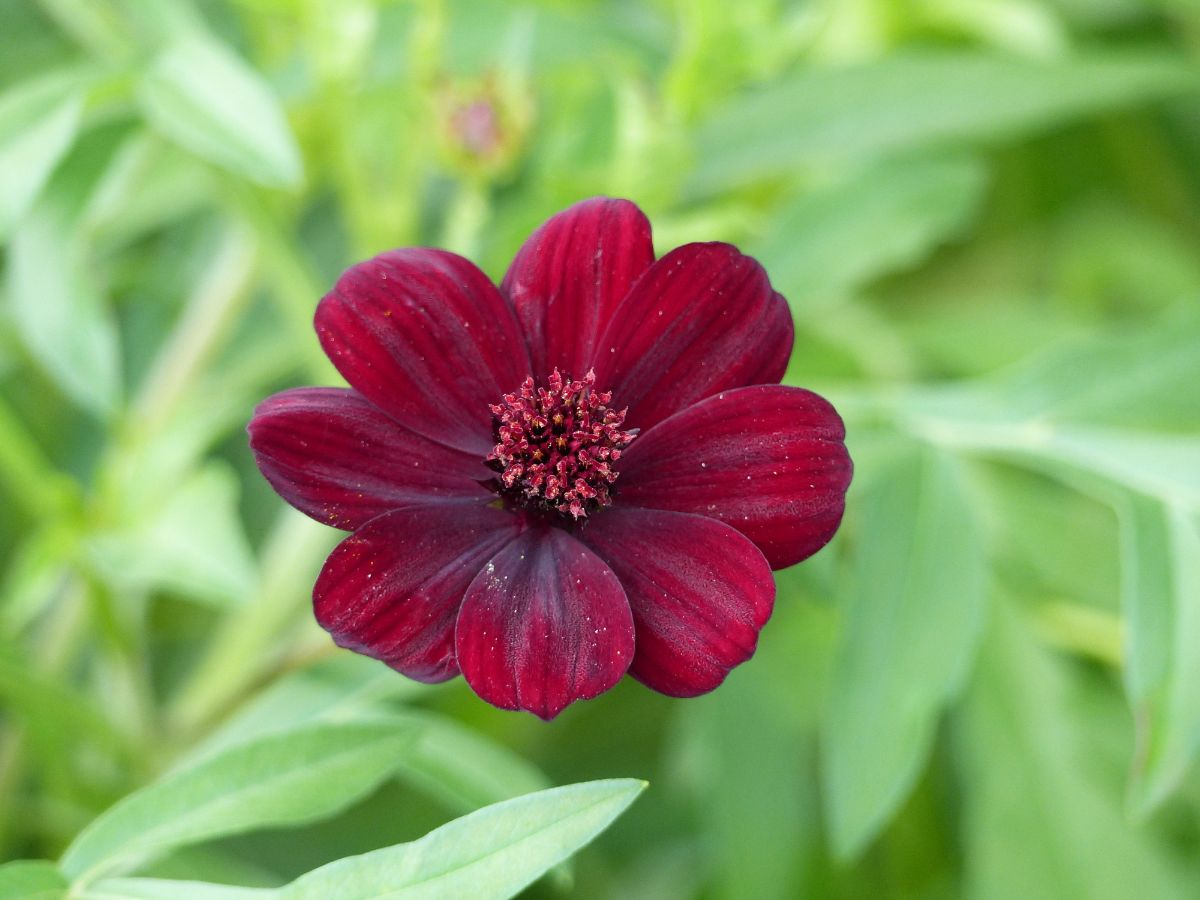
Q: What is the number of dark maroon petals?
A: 8